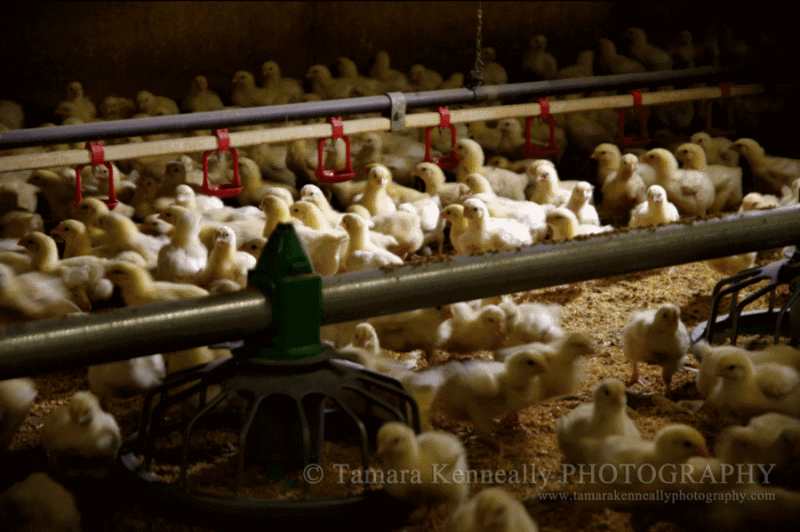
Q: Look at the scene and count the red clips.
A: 7